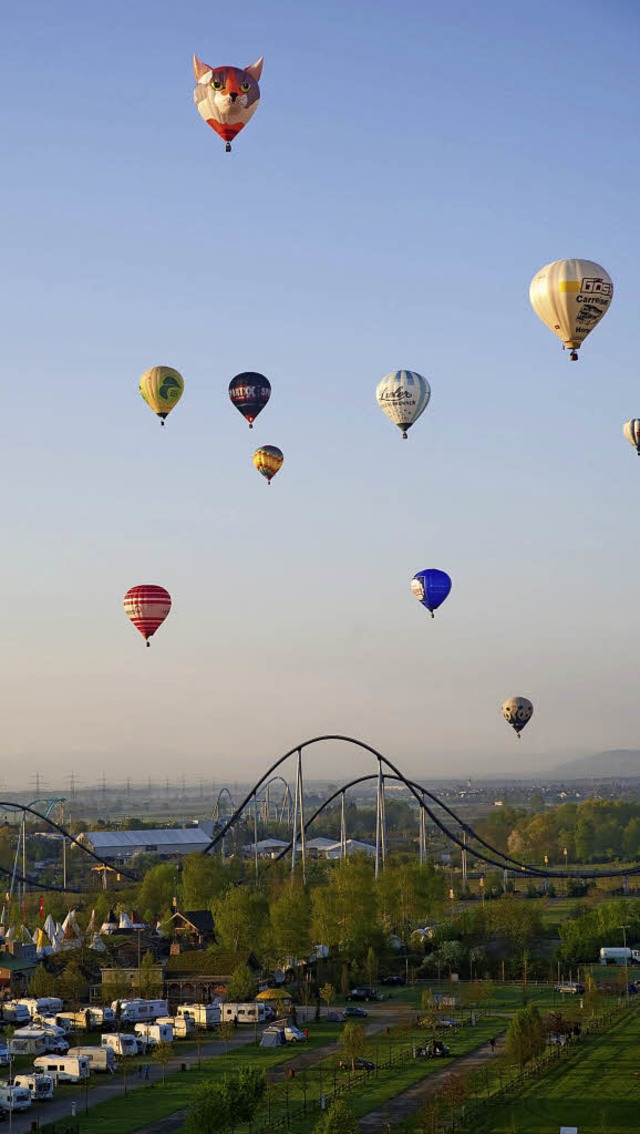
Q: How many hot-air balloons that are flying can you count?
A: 10